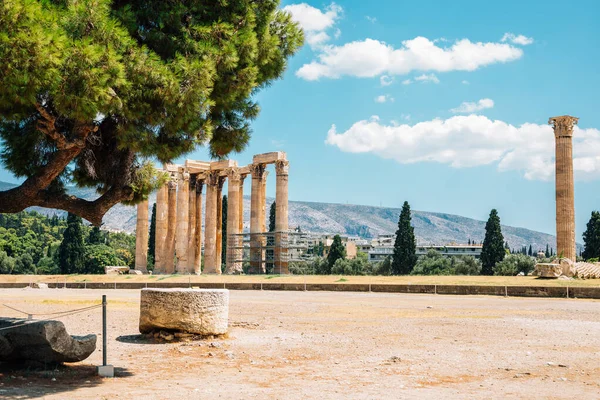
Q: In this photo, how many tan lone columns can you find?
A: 1